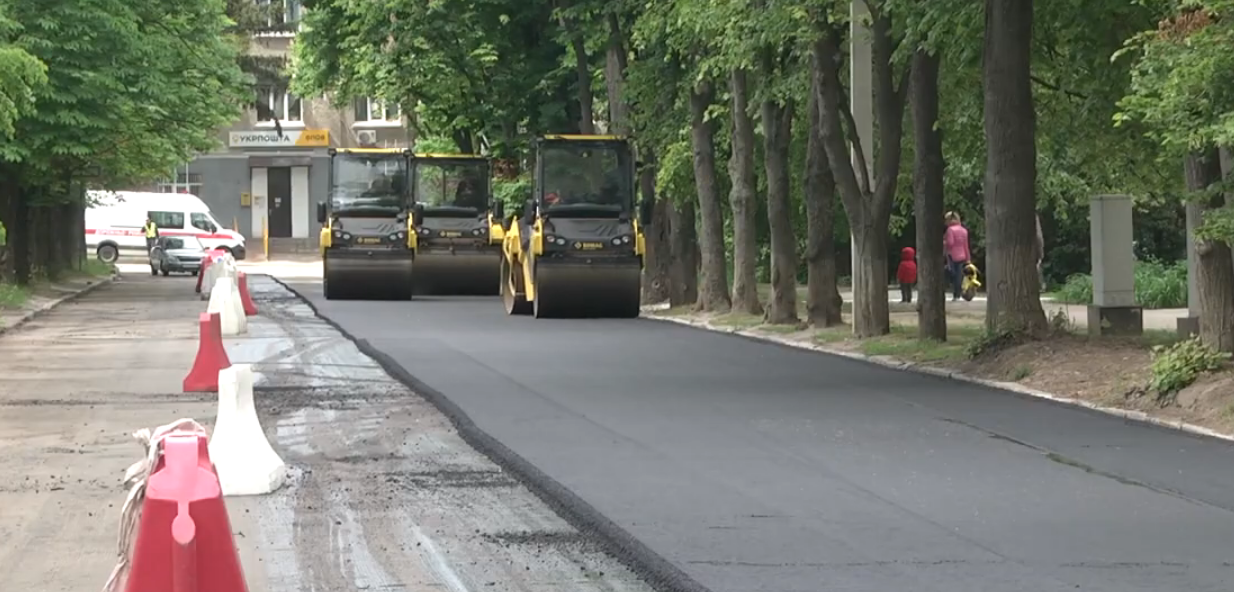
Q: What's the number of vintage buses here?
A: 0